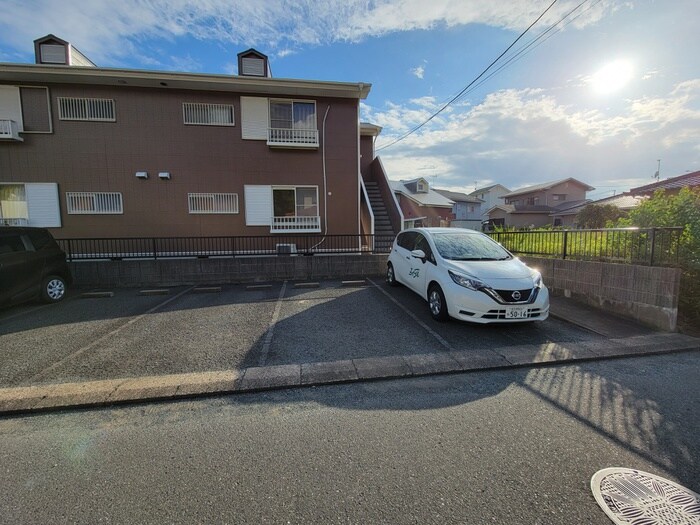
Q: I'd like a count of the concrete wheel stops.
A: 6